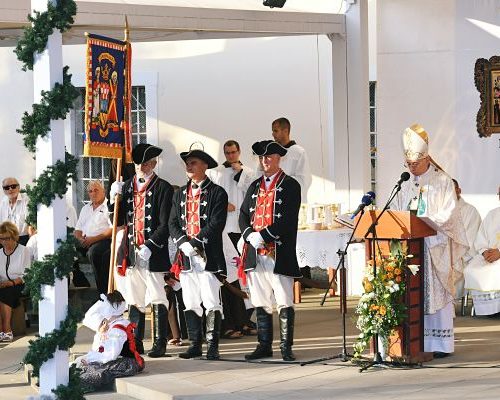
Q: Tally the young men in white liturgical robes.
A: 2